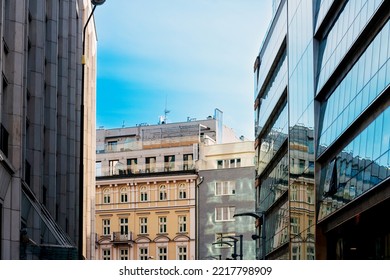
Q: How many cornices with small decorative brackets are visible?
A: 1